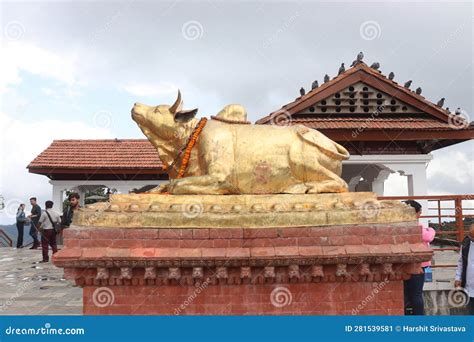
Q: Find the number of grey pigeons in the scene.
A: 13